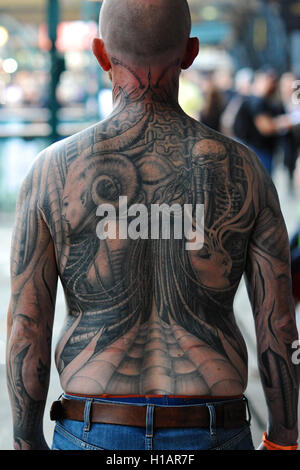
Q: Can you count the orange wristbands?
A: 1